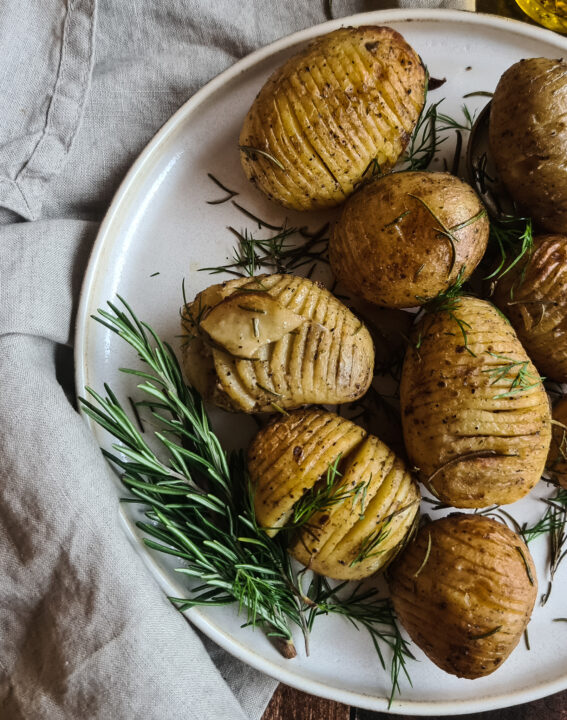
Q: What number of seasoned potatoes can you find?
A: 9